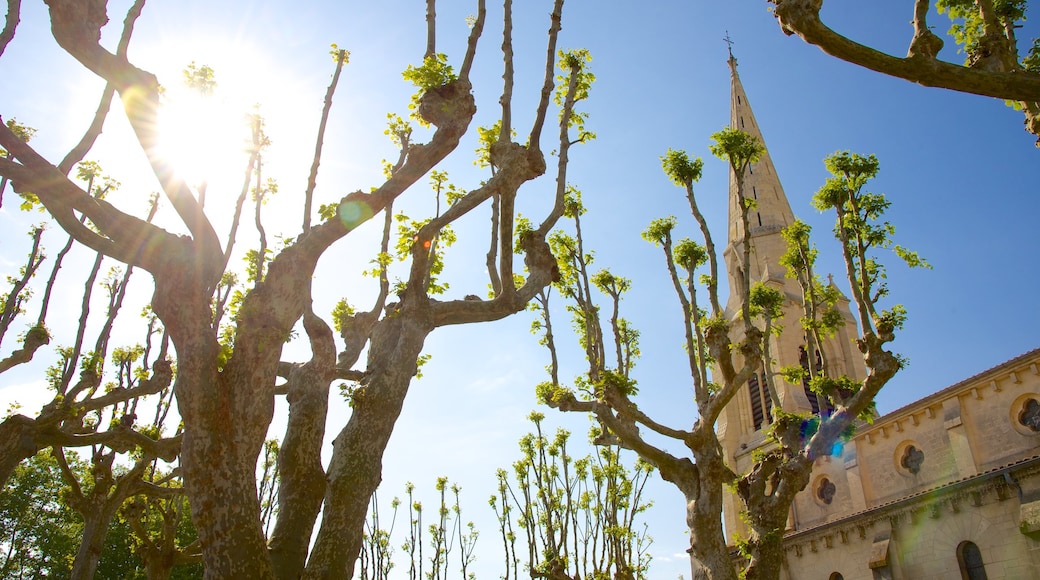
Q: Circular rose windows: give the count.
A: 3